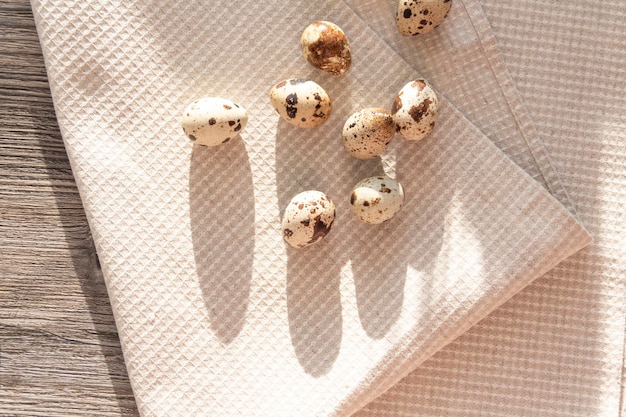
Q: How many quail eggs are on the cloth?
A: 8